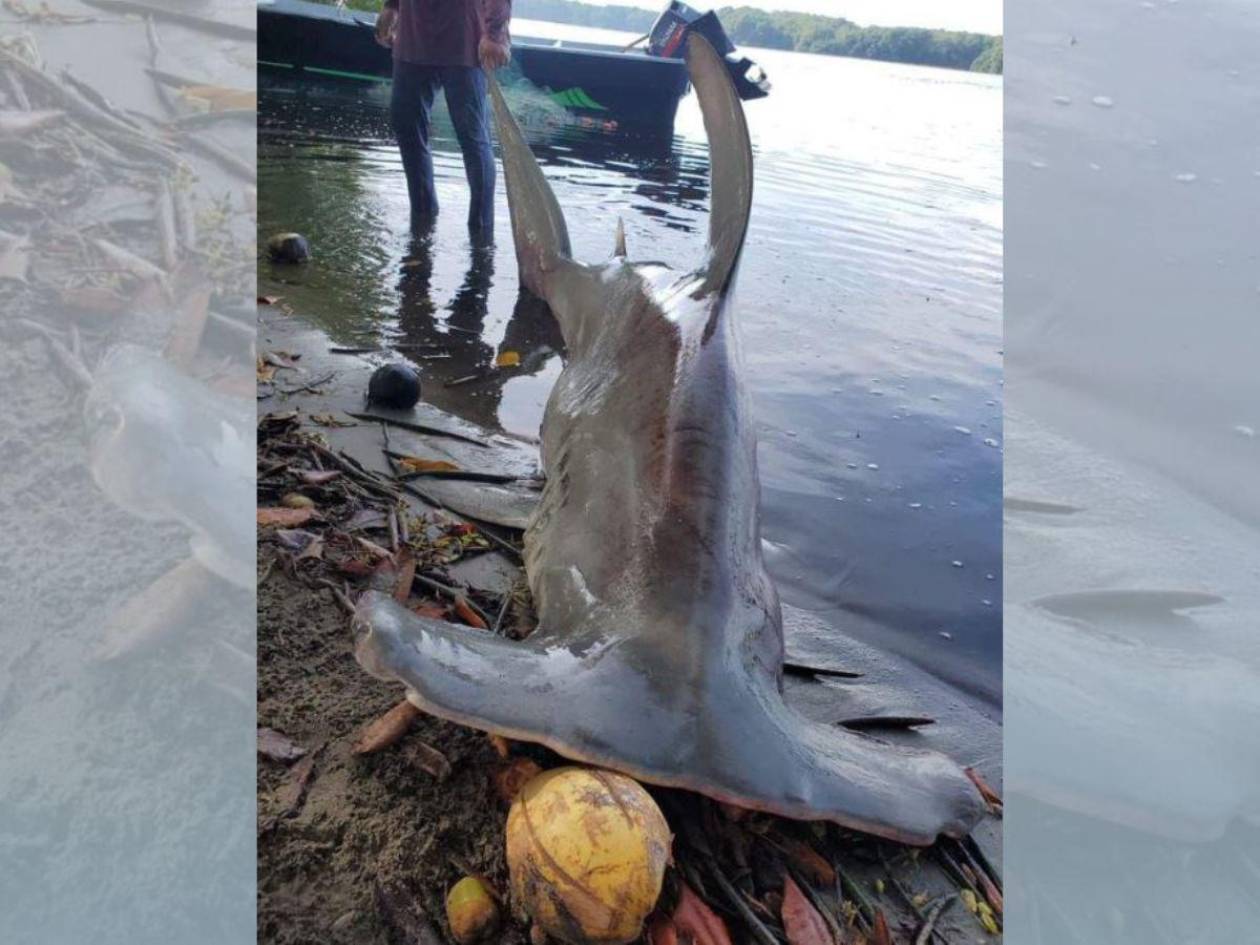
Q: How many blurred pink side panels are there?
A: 0